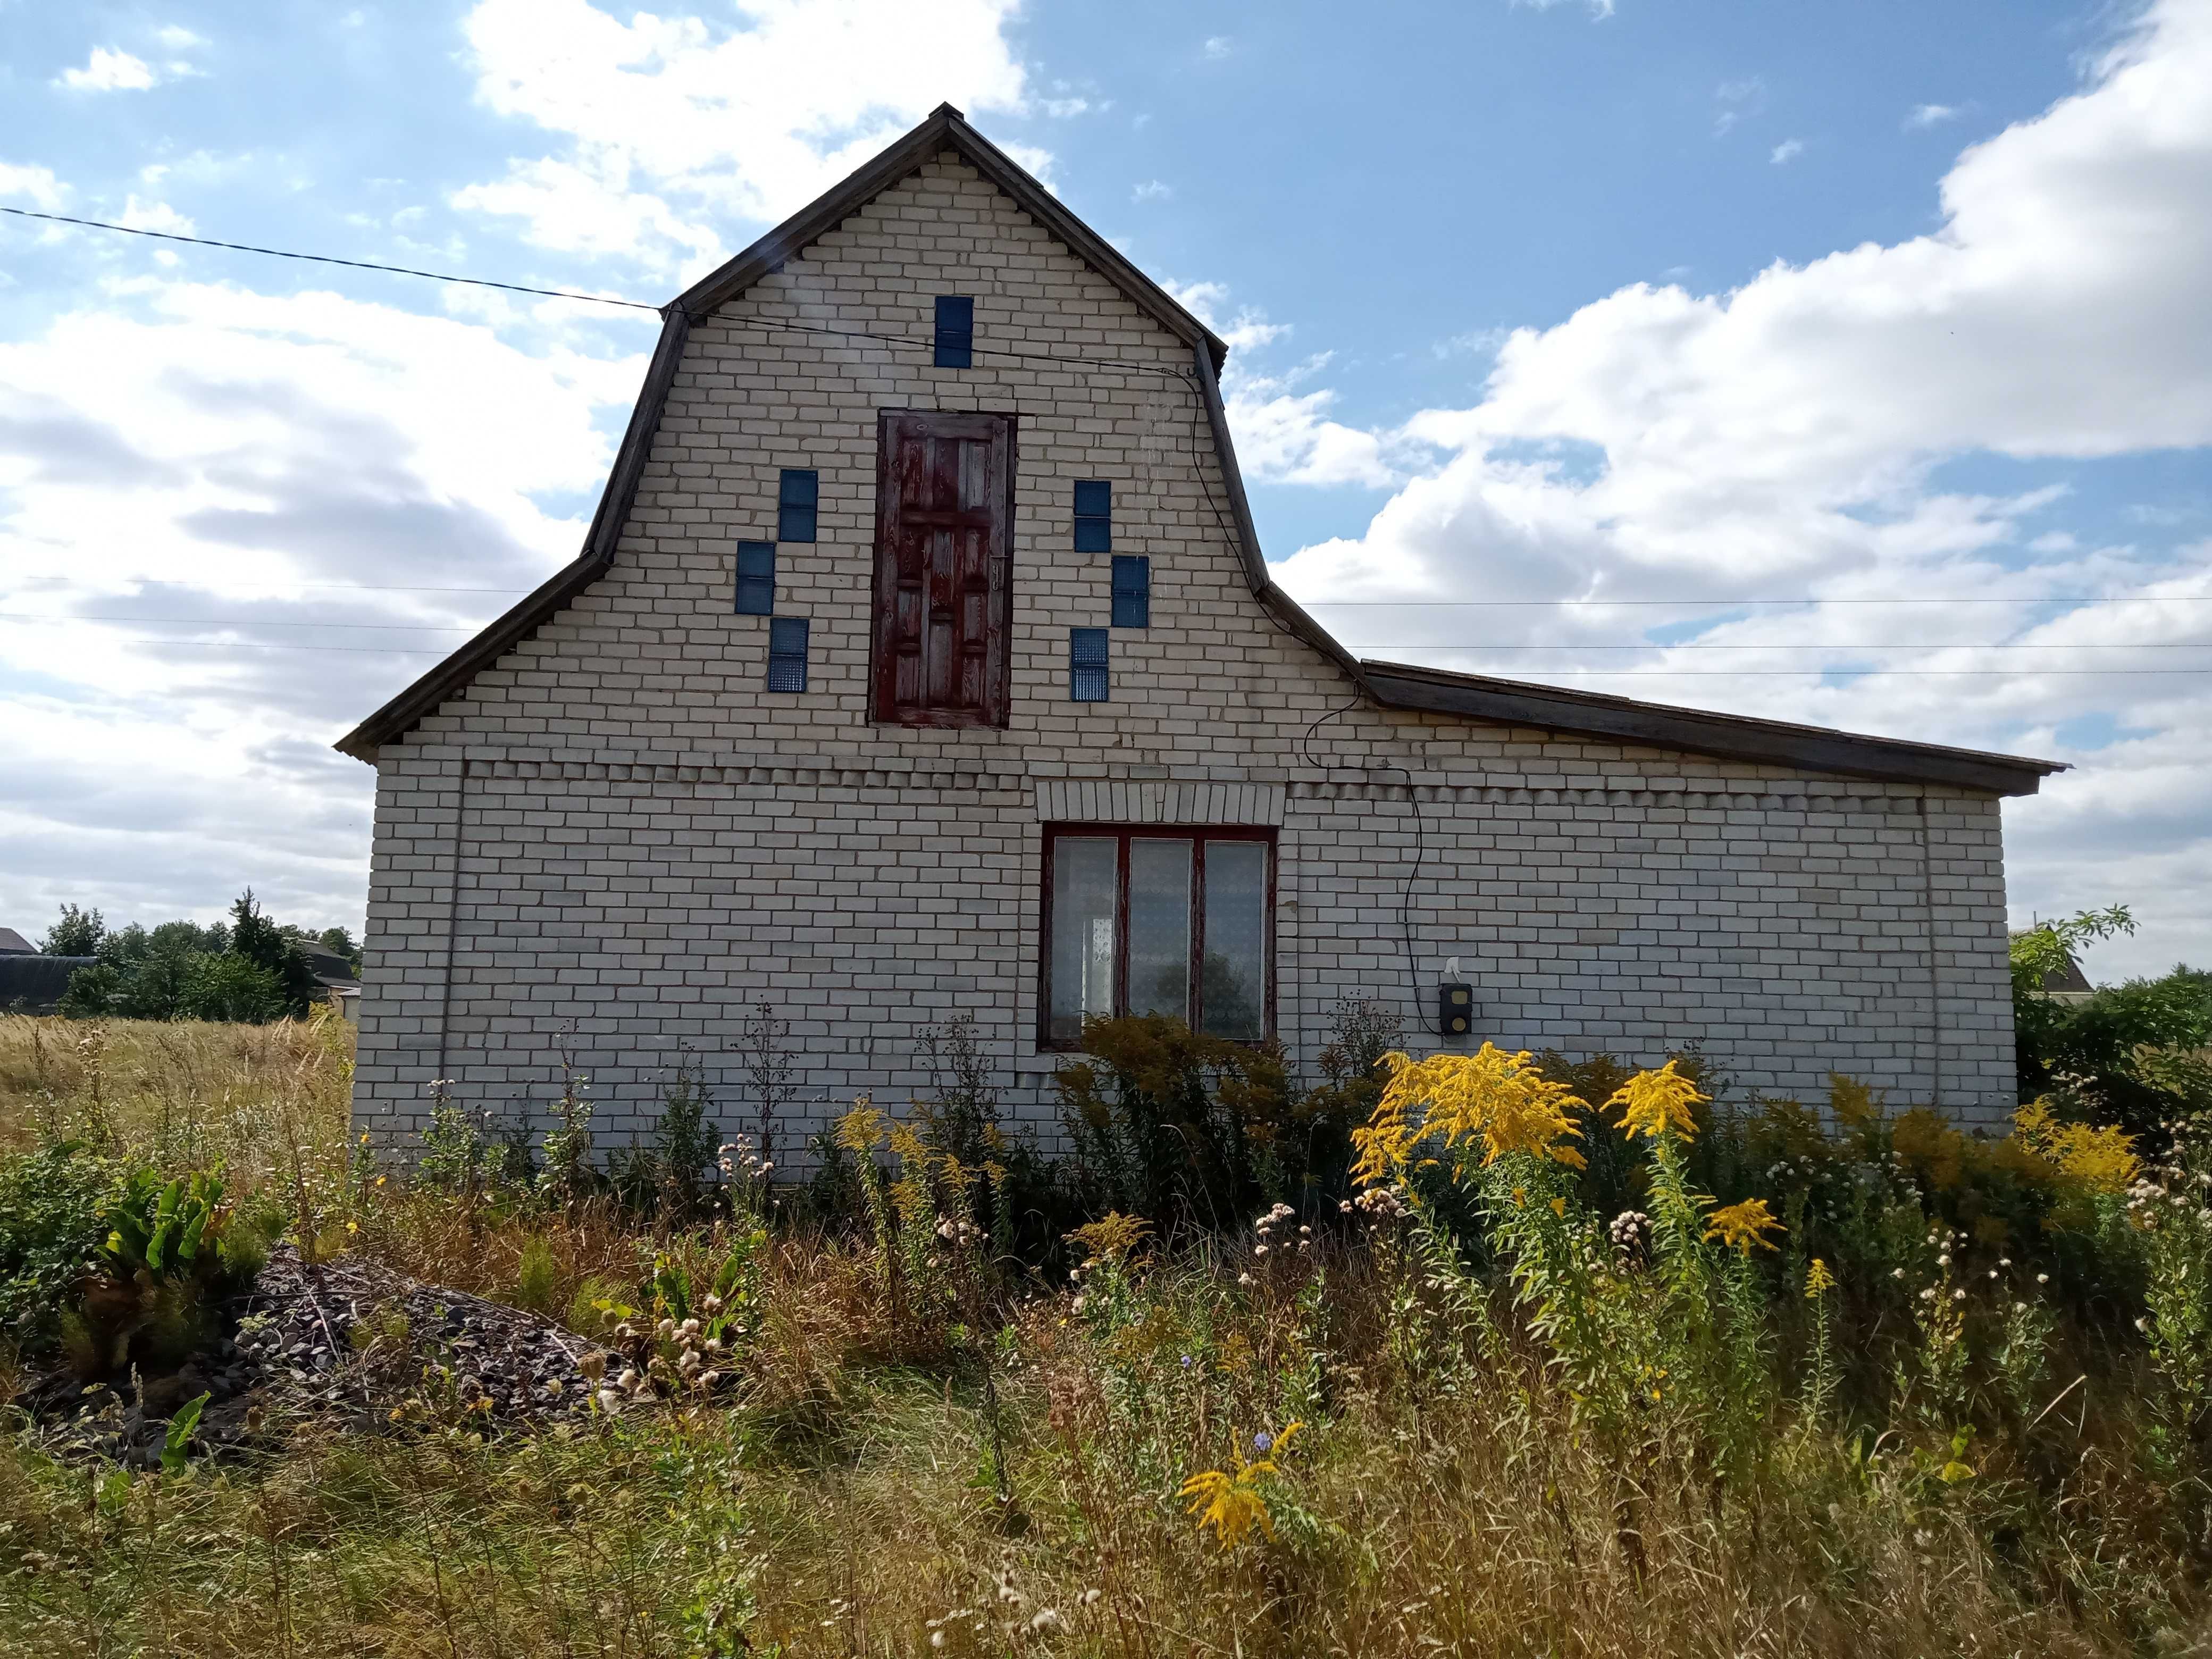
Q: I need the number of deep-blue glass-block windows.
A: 7